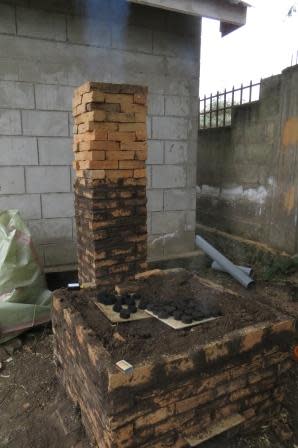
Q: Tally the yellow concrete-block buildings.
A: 0